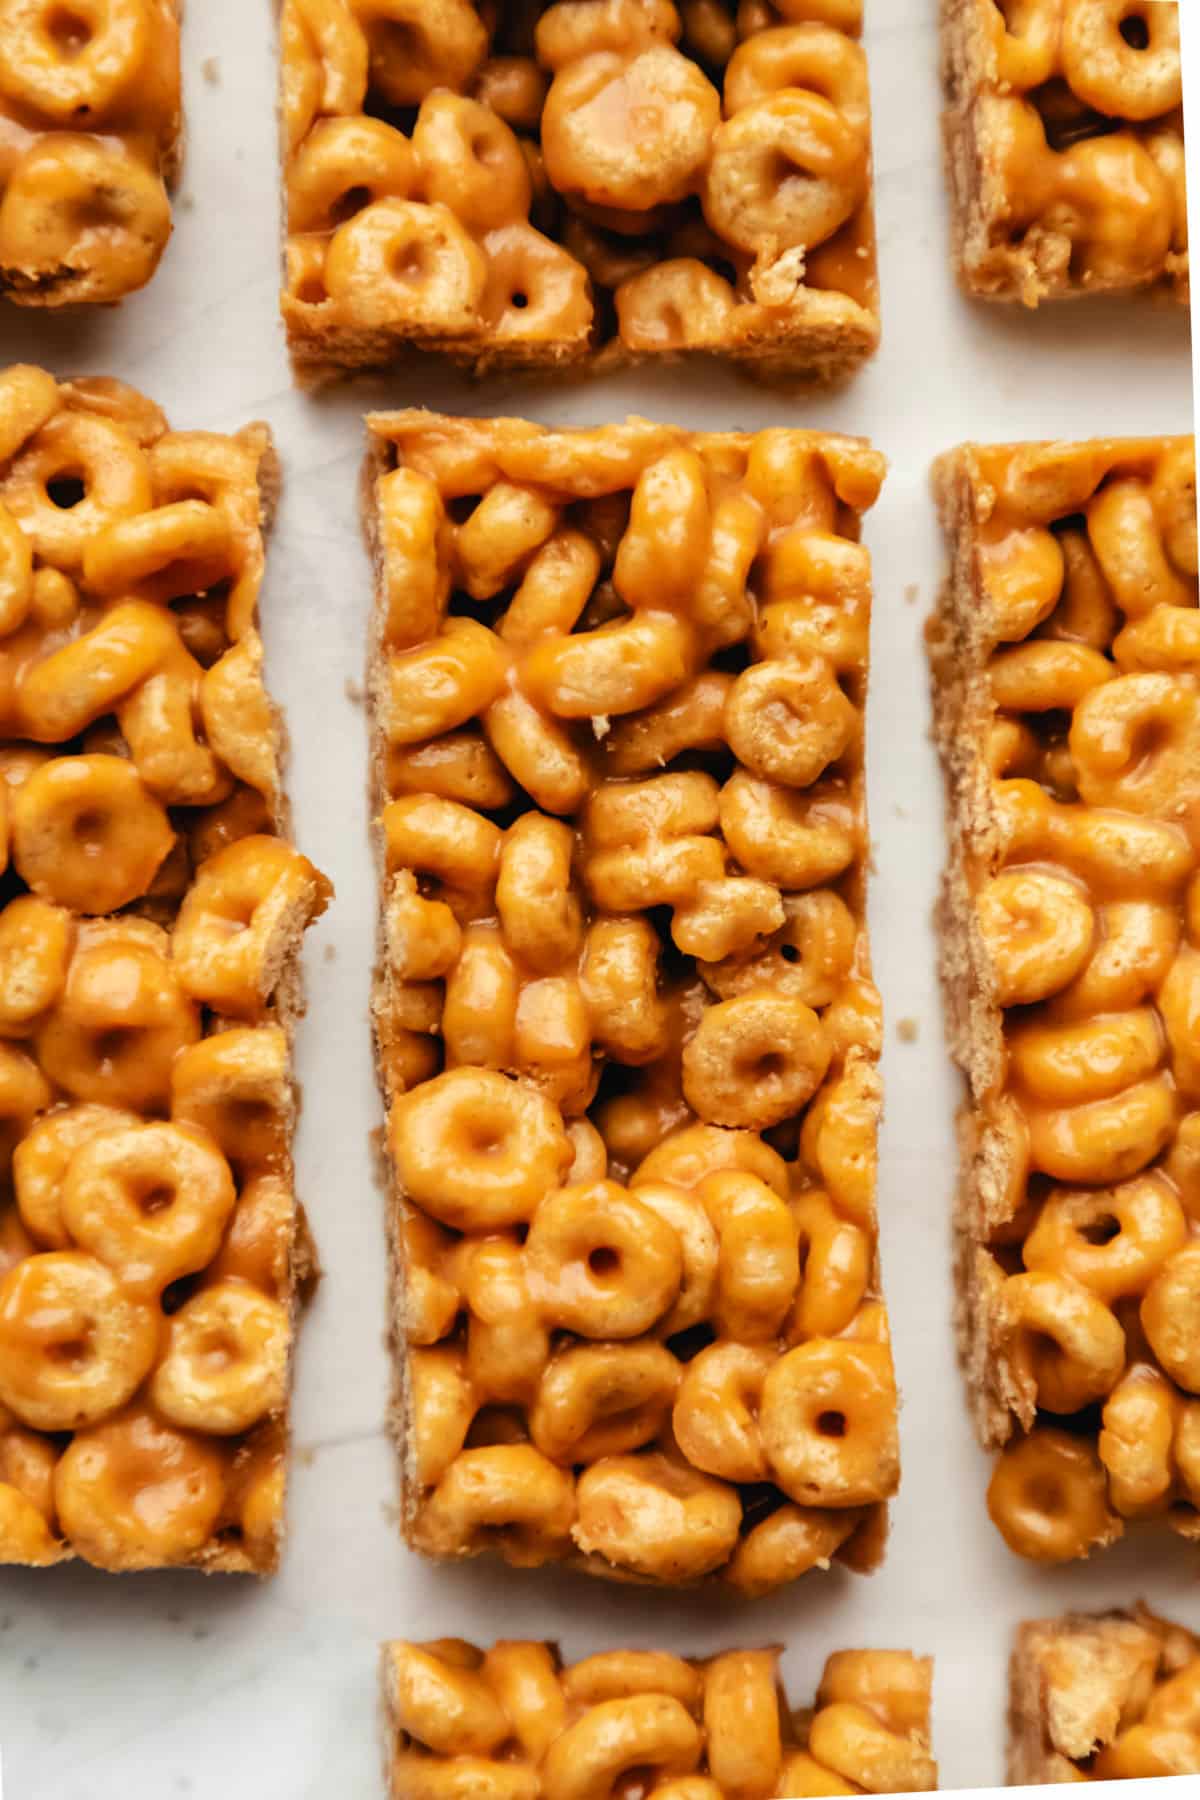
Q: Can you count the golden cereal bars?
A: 8